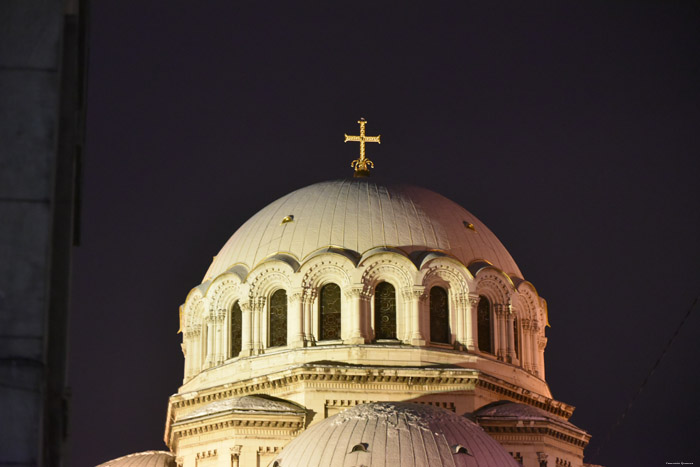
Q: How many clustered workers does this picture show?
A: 0